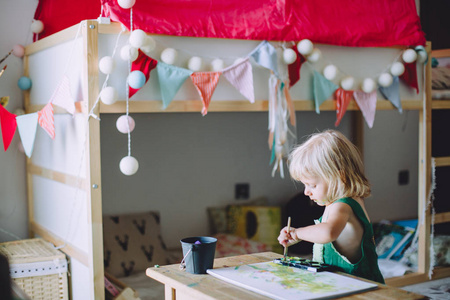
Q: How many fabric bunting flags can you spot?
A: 15